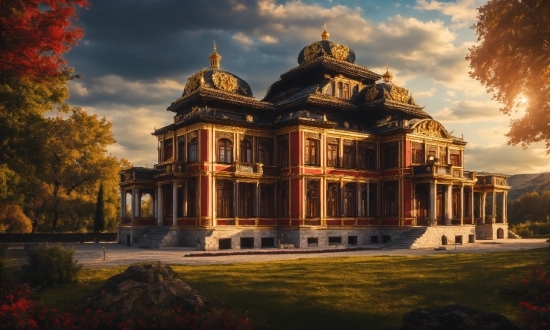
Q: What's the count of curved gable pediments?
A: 1